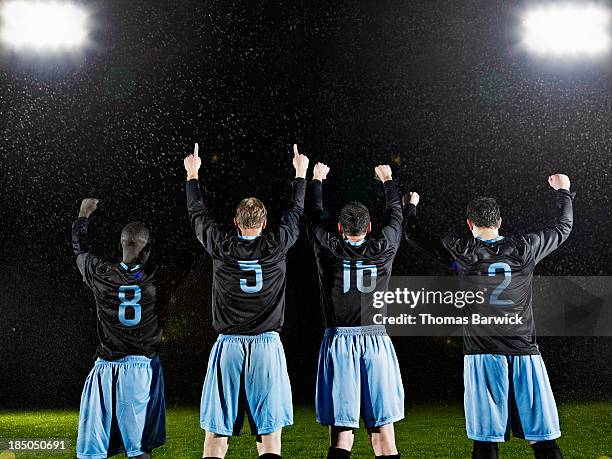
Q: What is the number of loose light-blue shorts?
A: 4